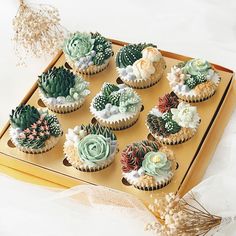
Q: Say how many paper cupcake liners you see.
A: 9